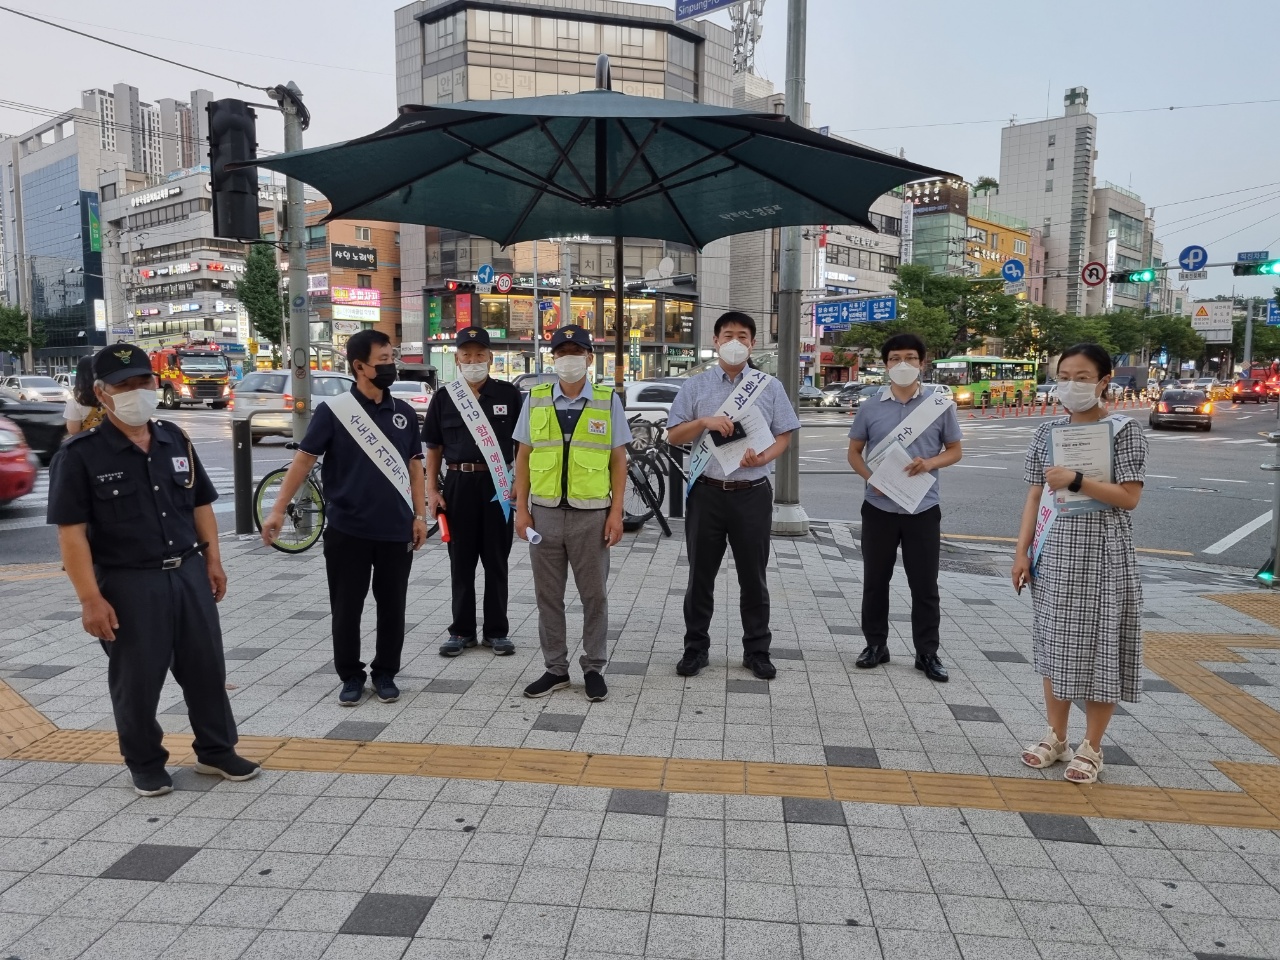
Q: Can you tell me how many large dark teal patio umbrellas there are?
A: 1